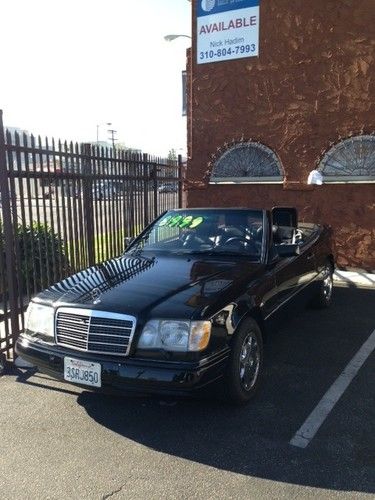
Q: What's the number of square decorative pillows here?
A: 0